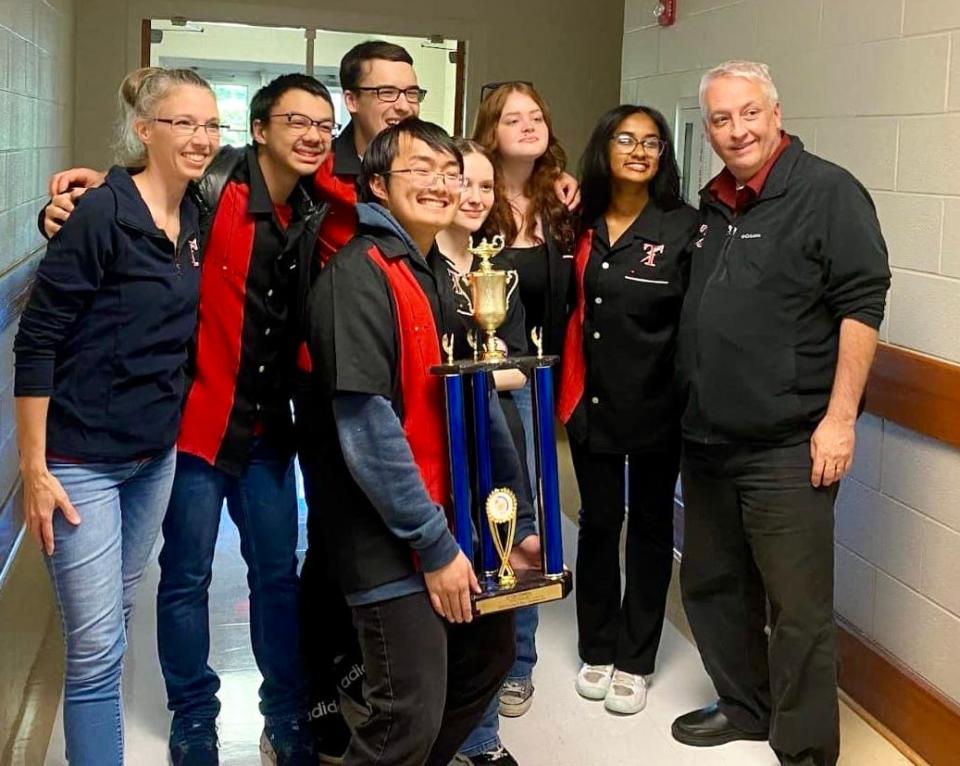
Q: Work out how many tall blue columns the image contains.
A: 3